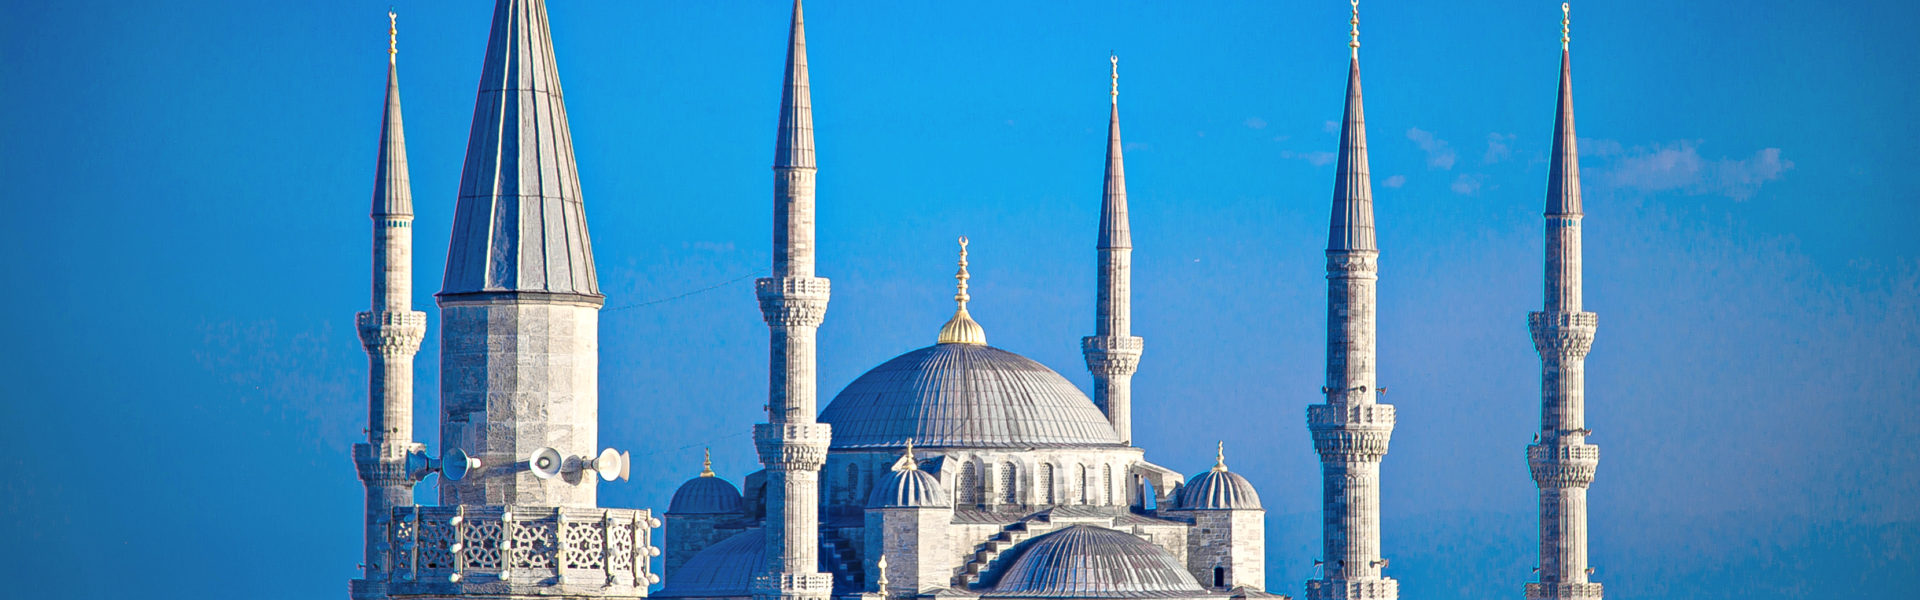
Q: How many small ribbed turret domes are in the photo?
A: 3